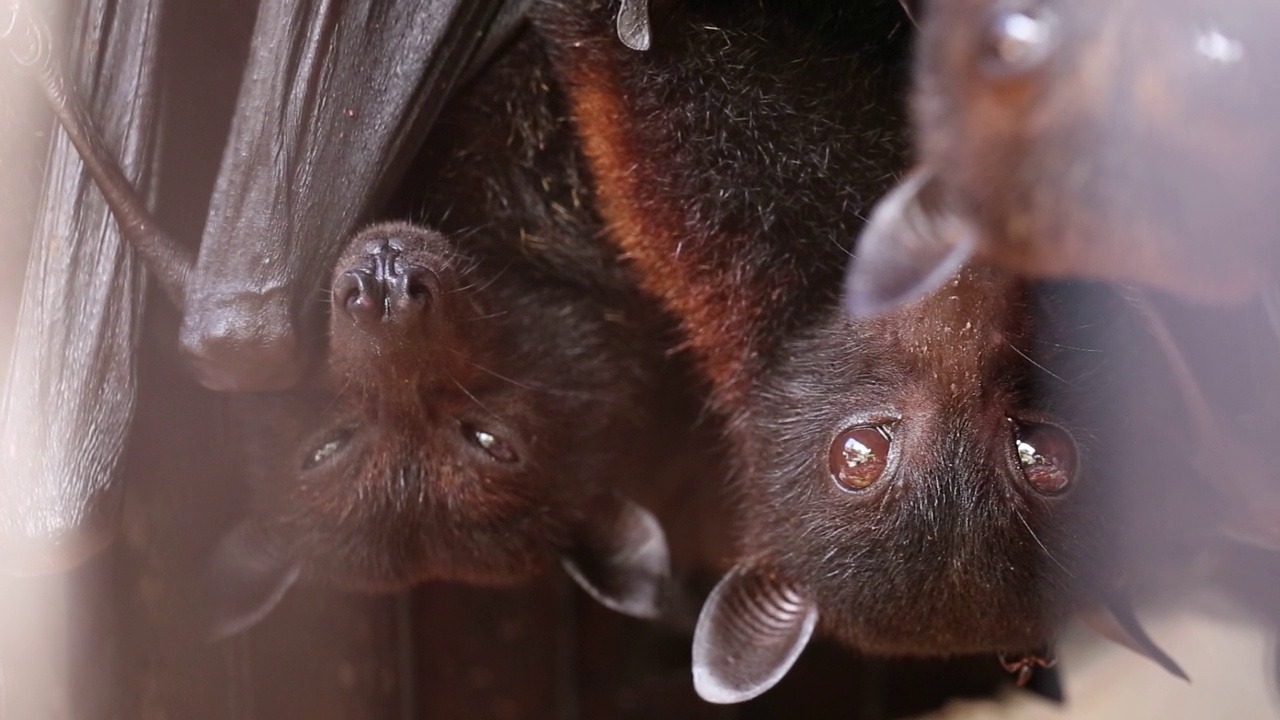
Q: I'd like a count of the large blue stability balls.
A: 0